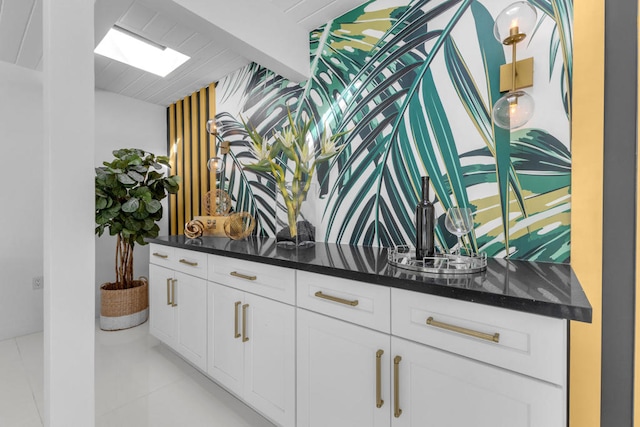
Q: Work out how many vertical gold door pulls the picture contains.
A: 6